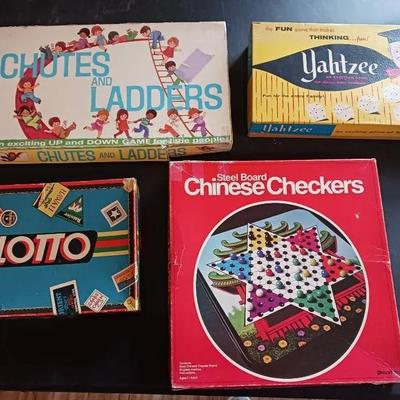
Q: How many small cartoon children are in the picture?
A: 15